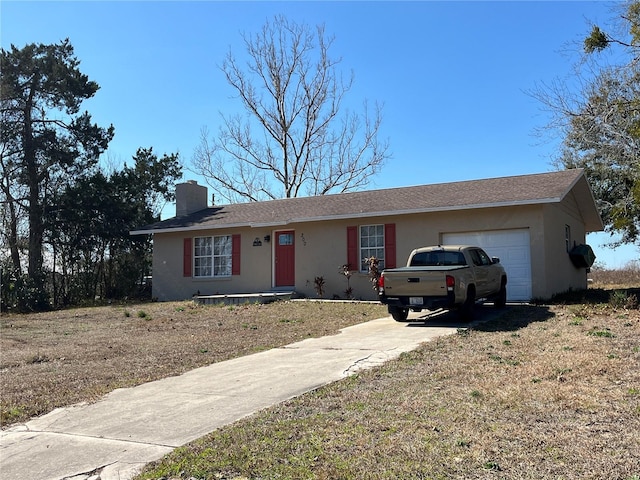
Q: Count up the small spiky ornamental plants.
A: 3